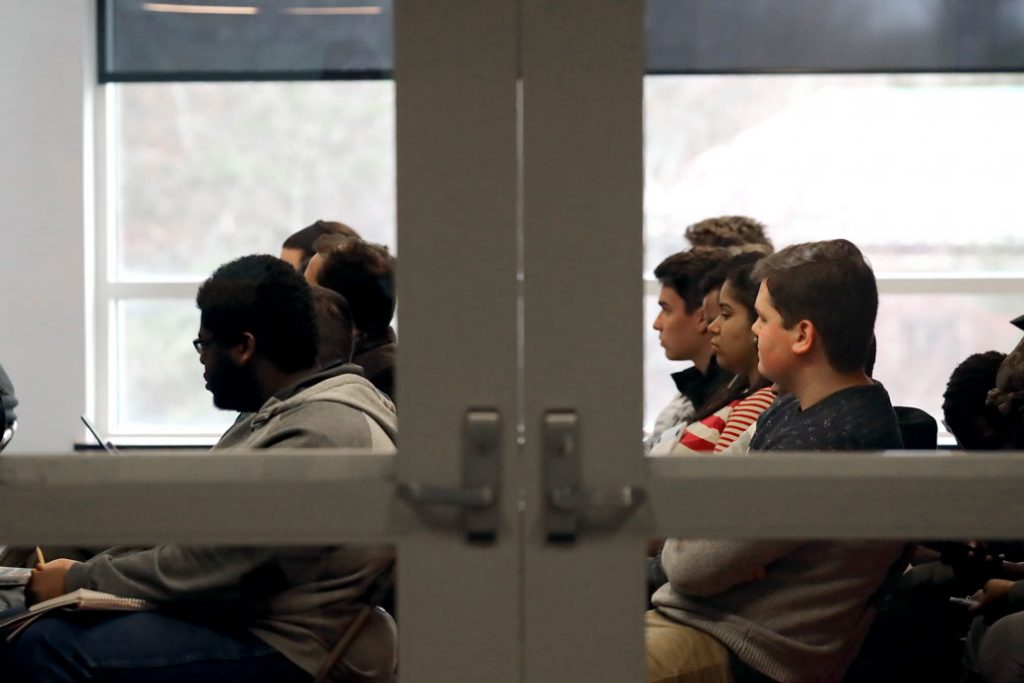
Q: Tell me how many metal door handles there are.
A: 2